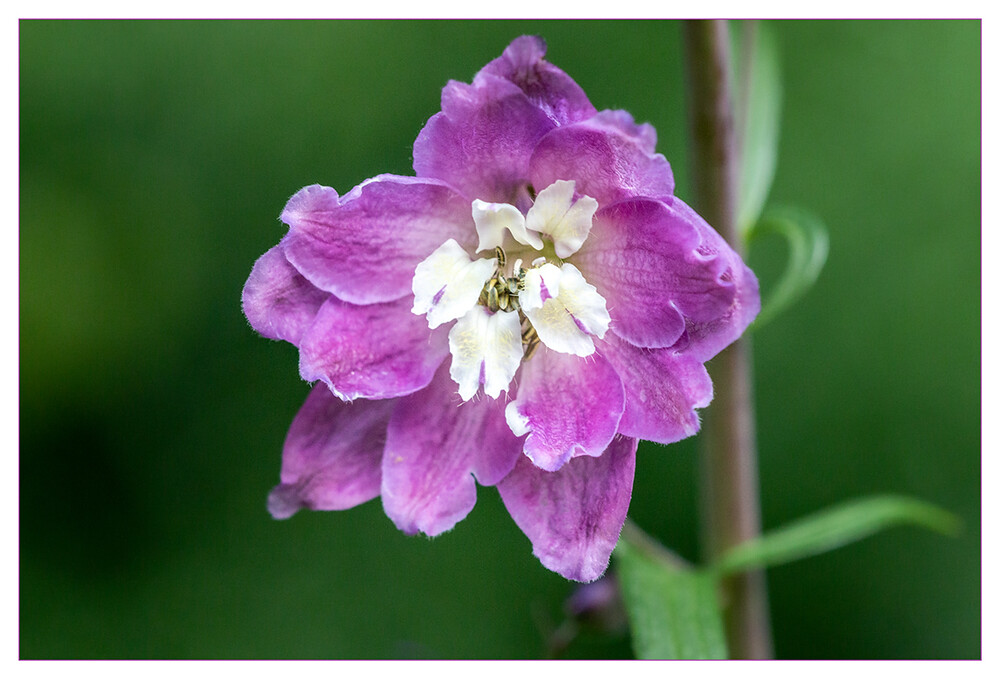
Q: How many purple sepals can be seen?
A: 13